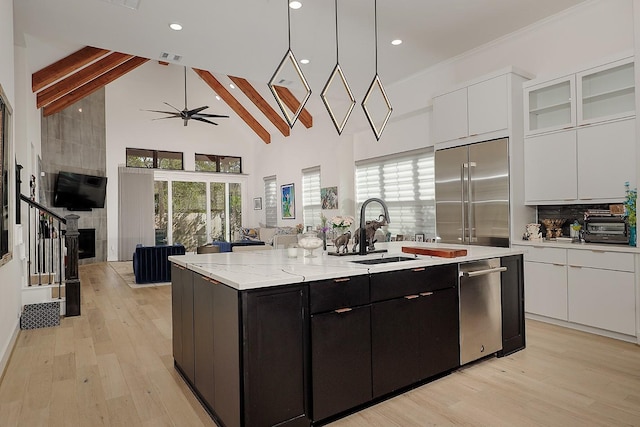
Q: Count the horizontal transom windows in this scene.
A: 2